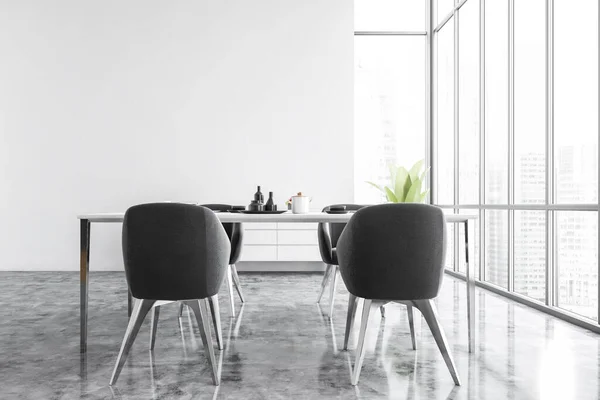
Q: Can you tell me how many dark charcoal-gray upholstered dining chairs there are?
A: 4